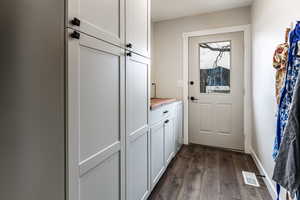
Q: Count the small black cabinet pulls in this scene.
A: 6